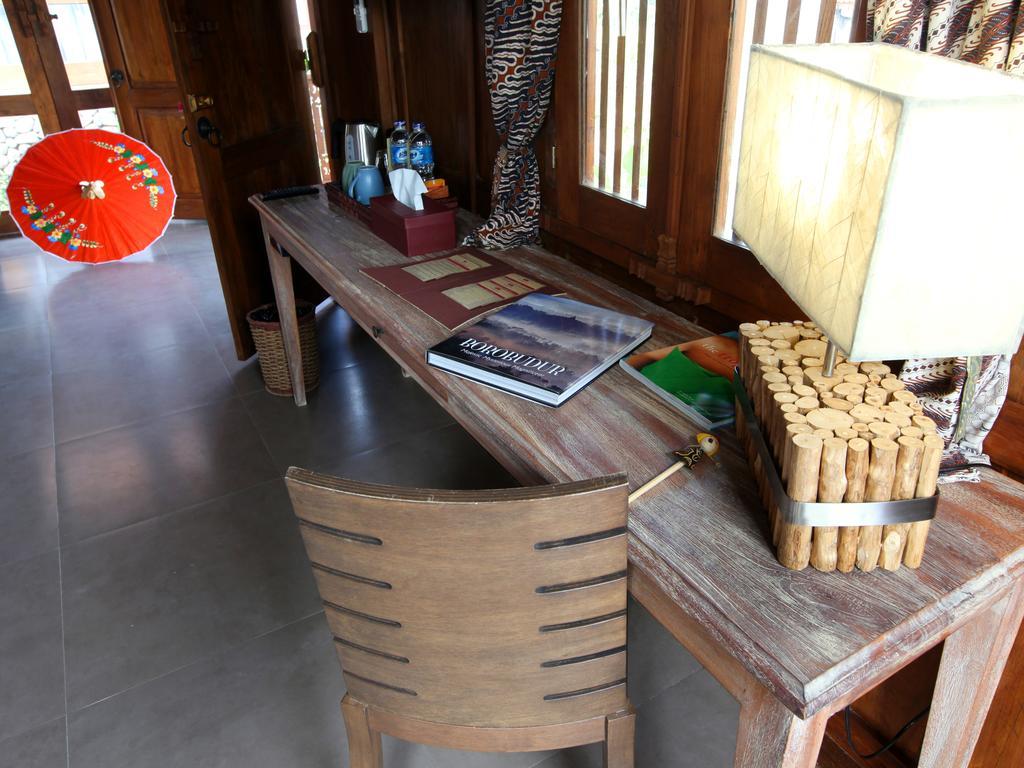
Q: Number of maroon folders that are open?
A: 1